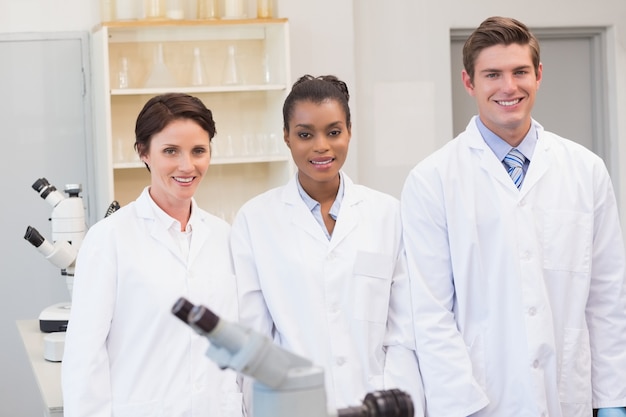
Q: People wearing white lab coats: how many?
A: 3